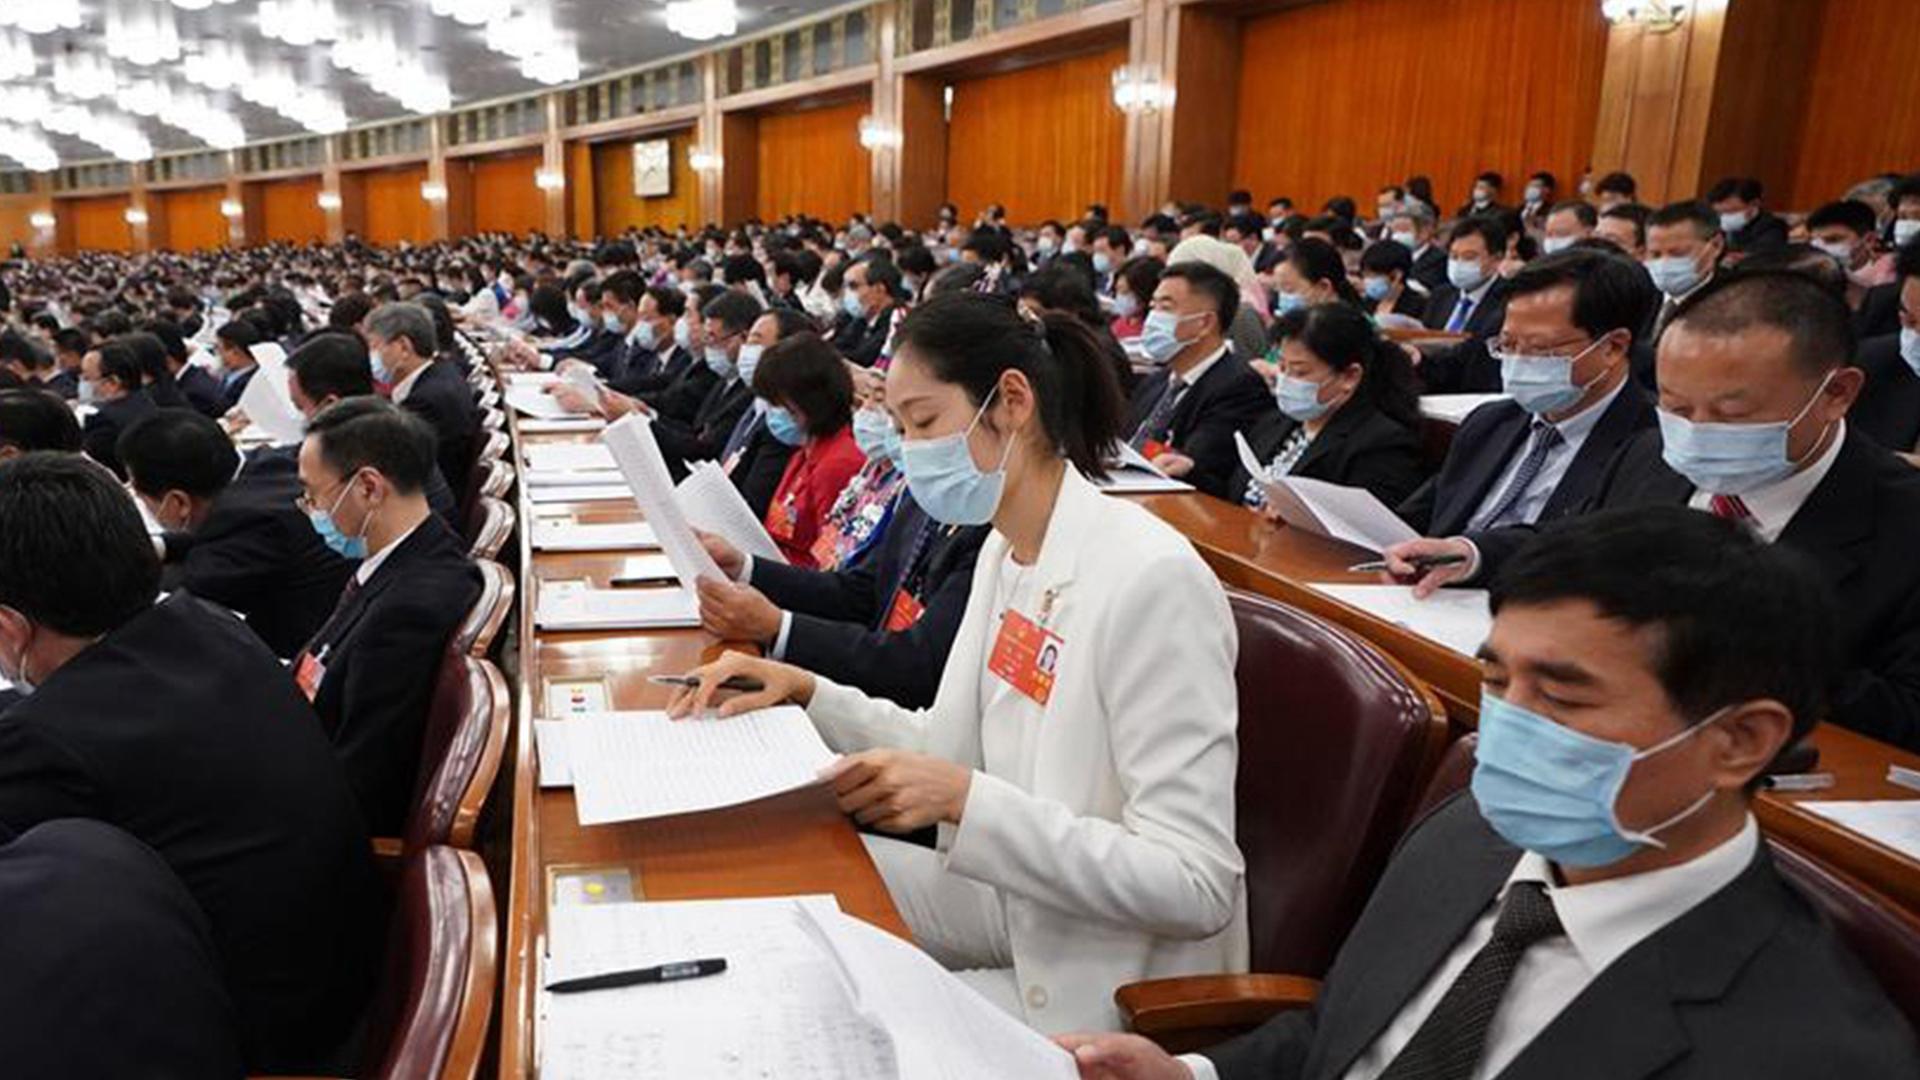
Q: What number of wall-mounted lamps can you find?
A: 10